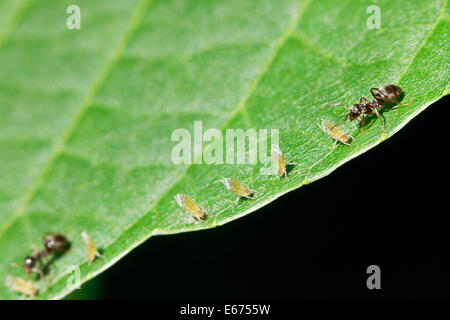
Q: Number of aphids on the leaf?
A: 6